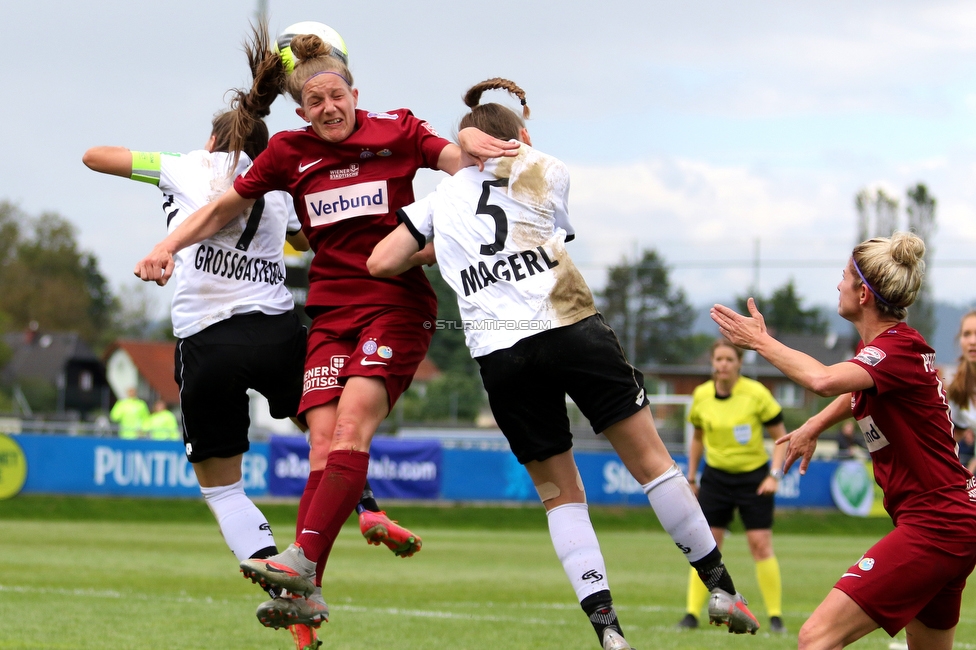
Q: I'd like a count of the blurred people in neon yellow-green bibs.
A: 2